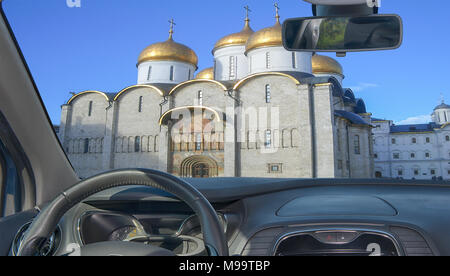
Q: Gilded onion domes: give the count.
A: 5